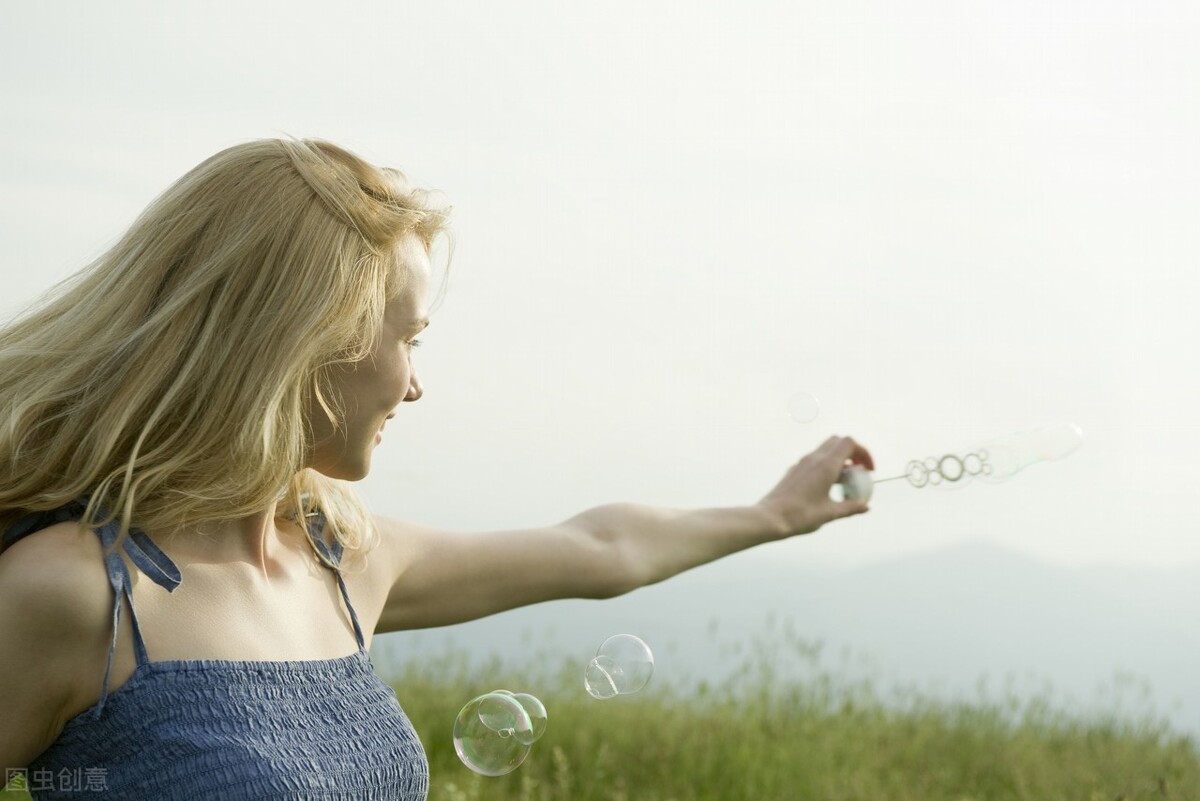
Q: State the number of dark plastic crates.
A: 0